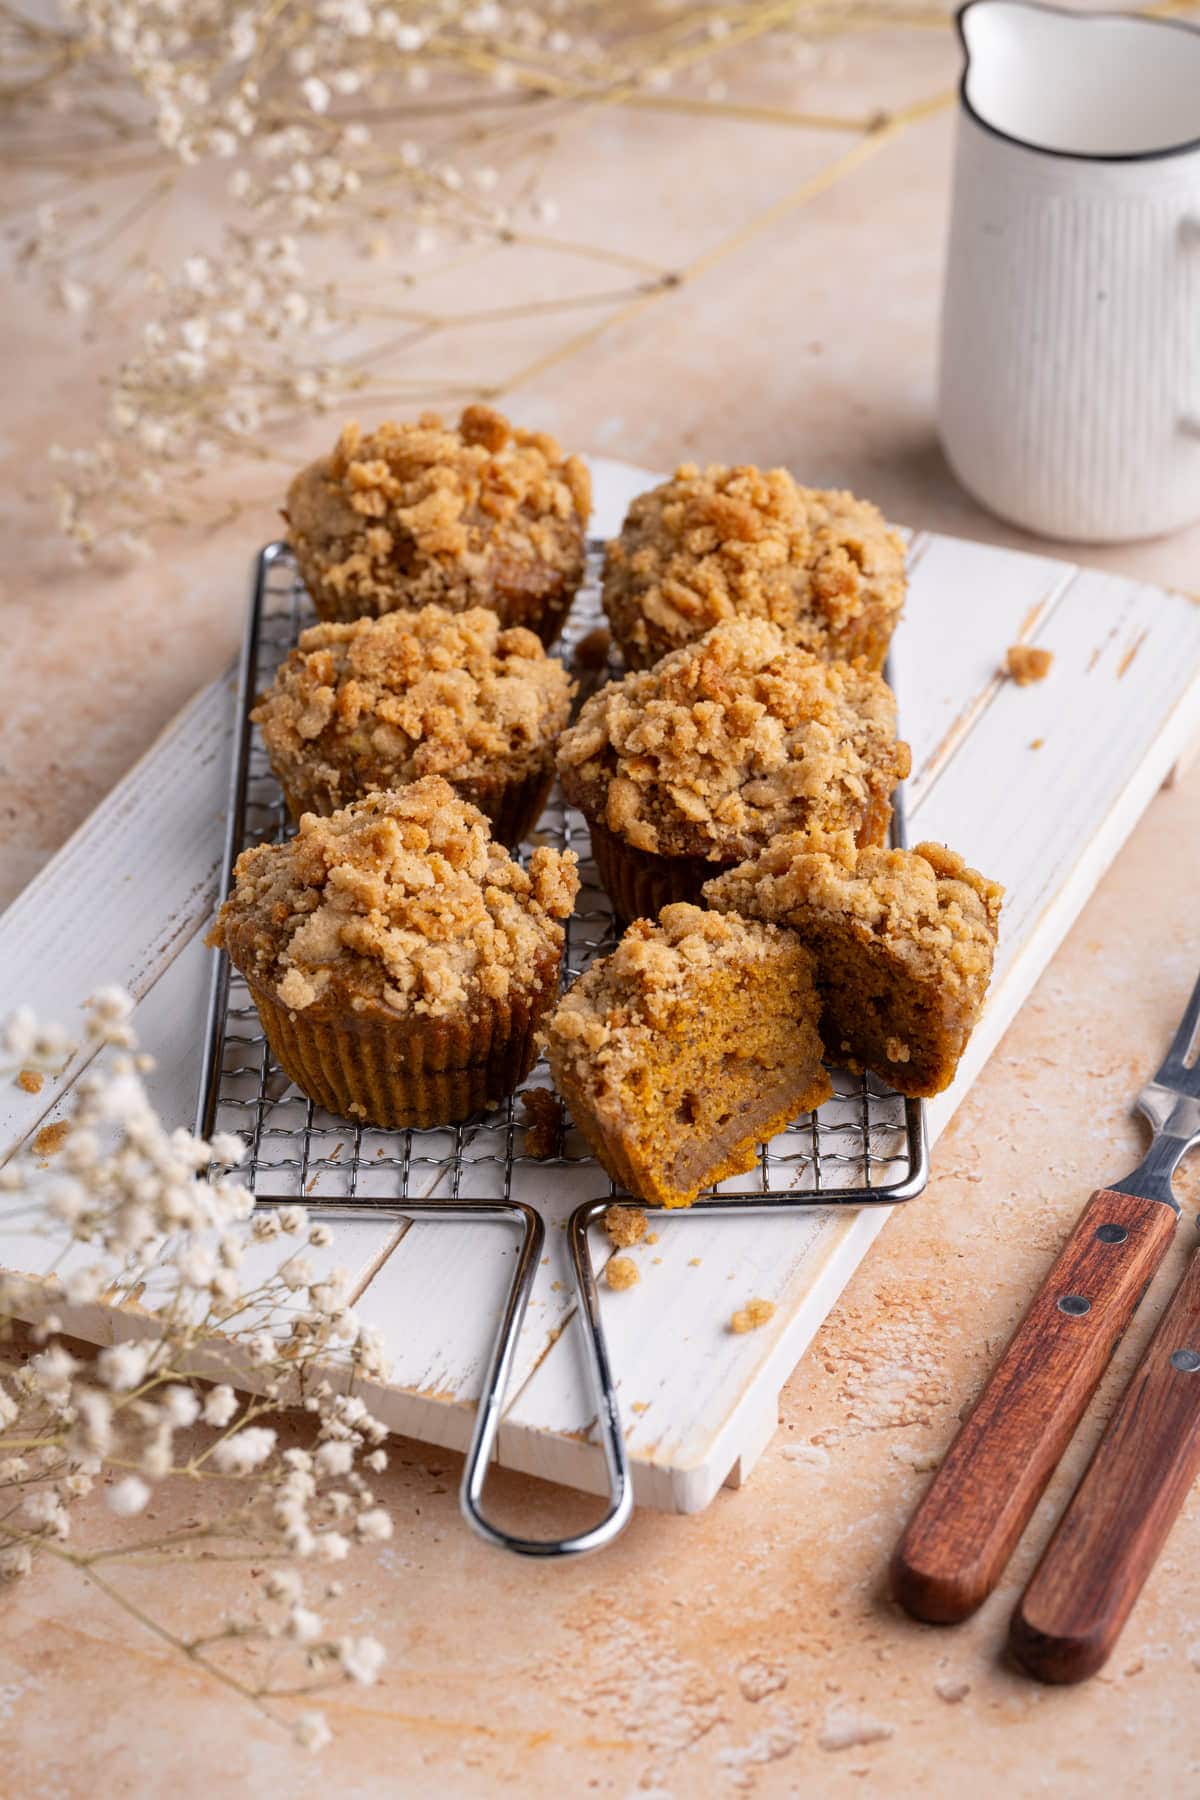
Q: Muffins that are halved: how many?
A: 1